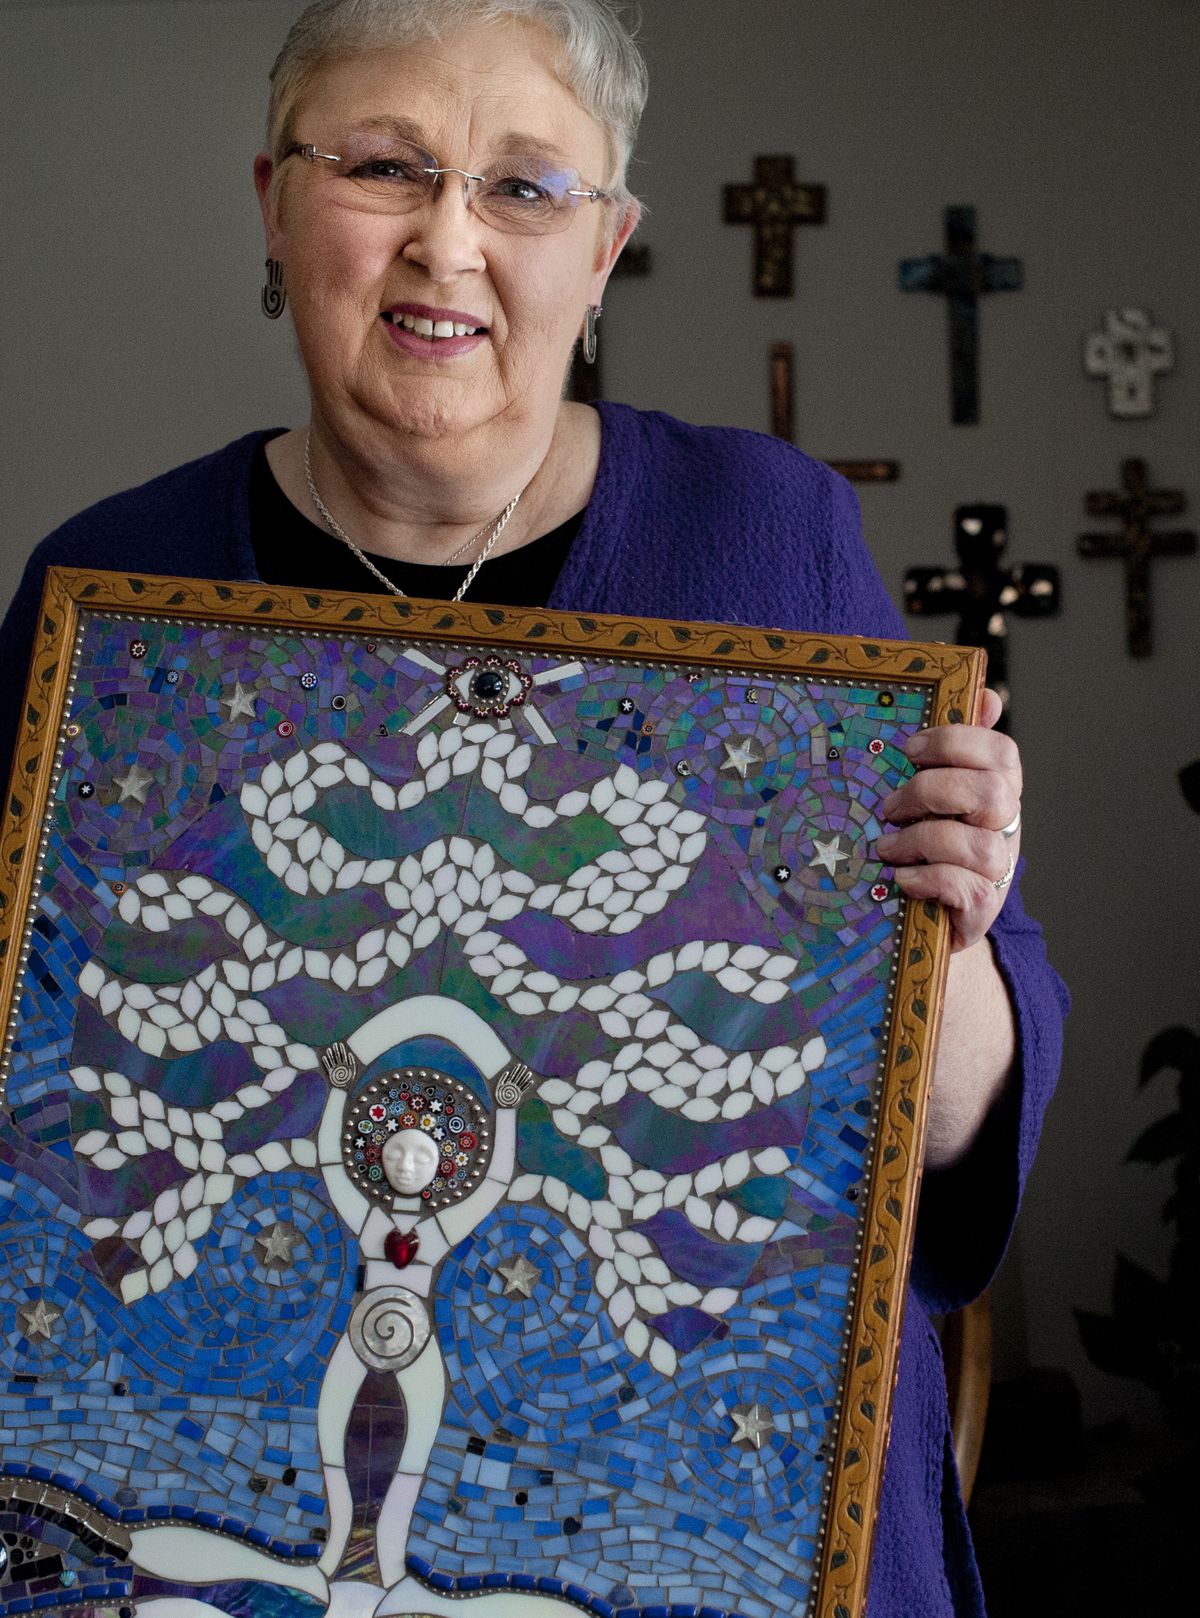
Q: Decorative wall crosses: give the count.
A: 7